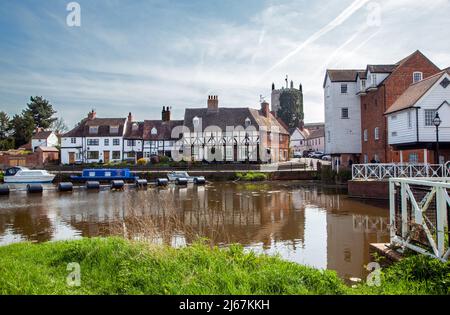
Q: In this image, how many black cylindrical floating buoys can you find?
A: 9